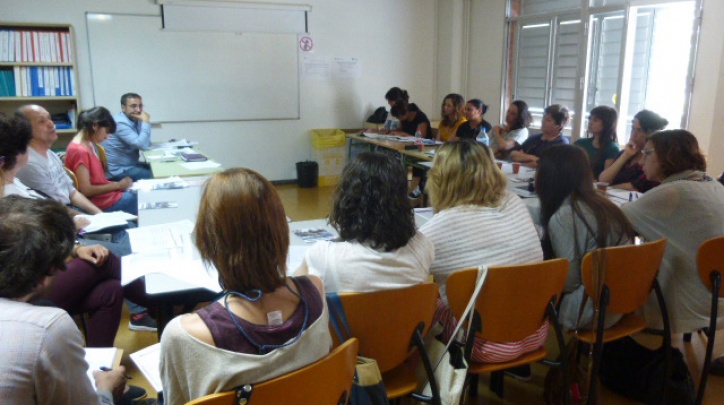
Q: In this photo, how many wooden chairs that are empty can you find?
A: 0